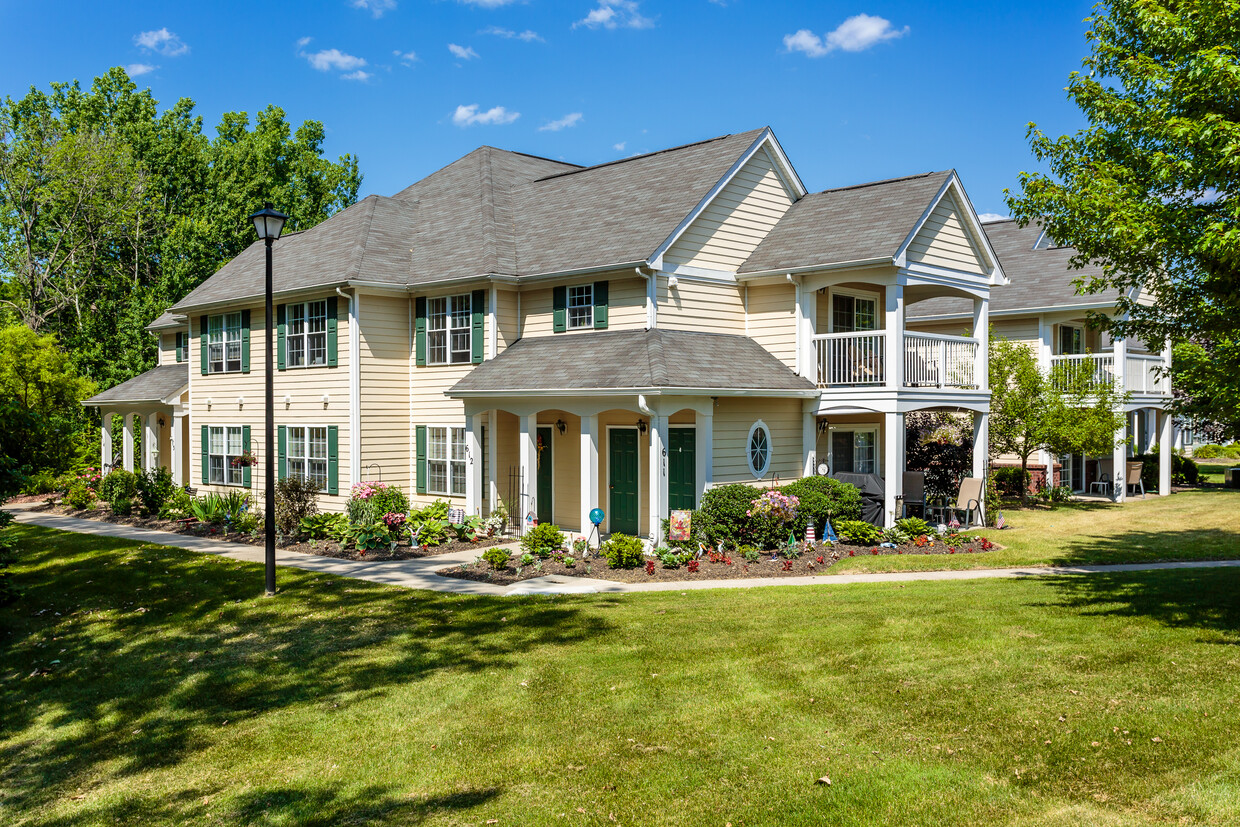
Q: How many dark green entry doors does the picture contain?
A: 3